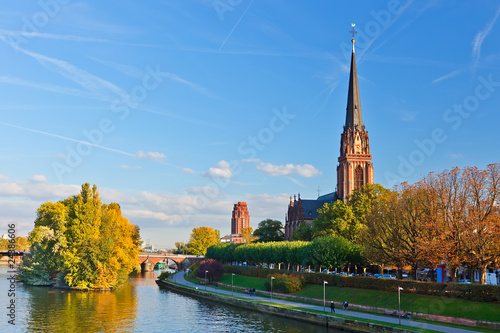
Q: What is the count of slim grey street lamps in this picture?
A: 6